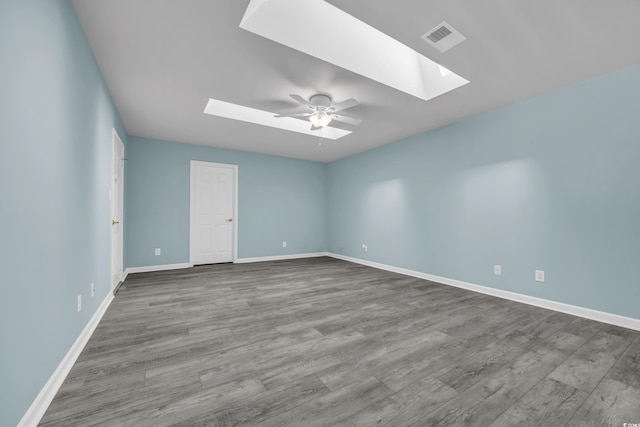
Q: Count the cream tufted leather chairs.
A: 0